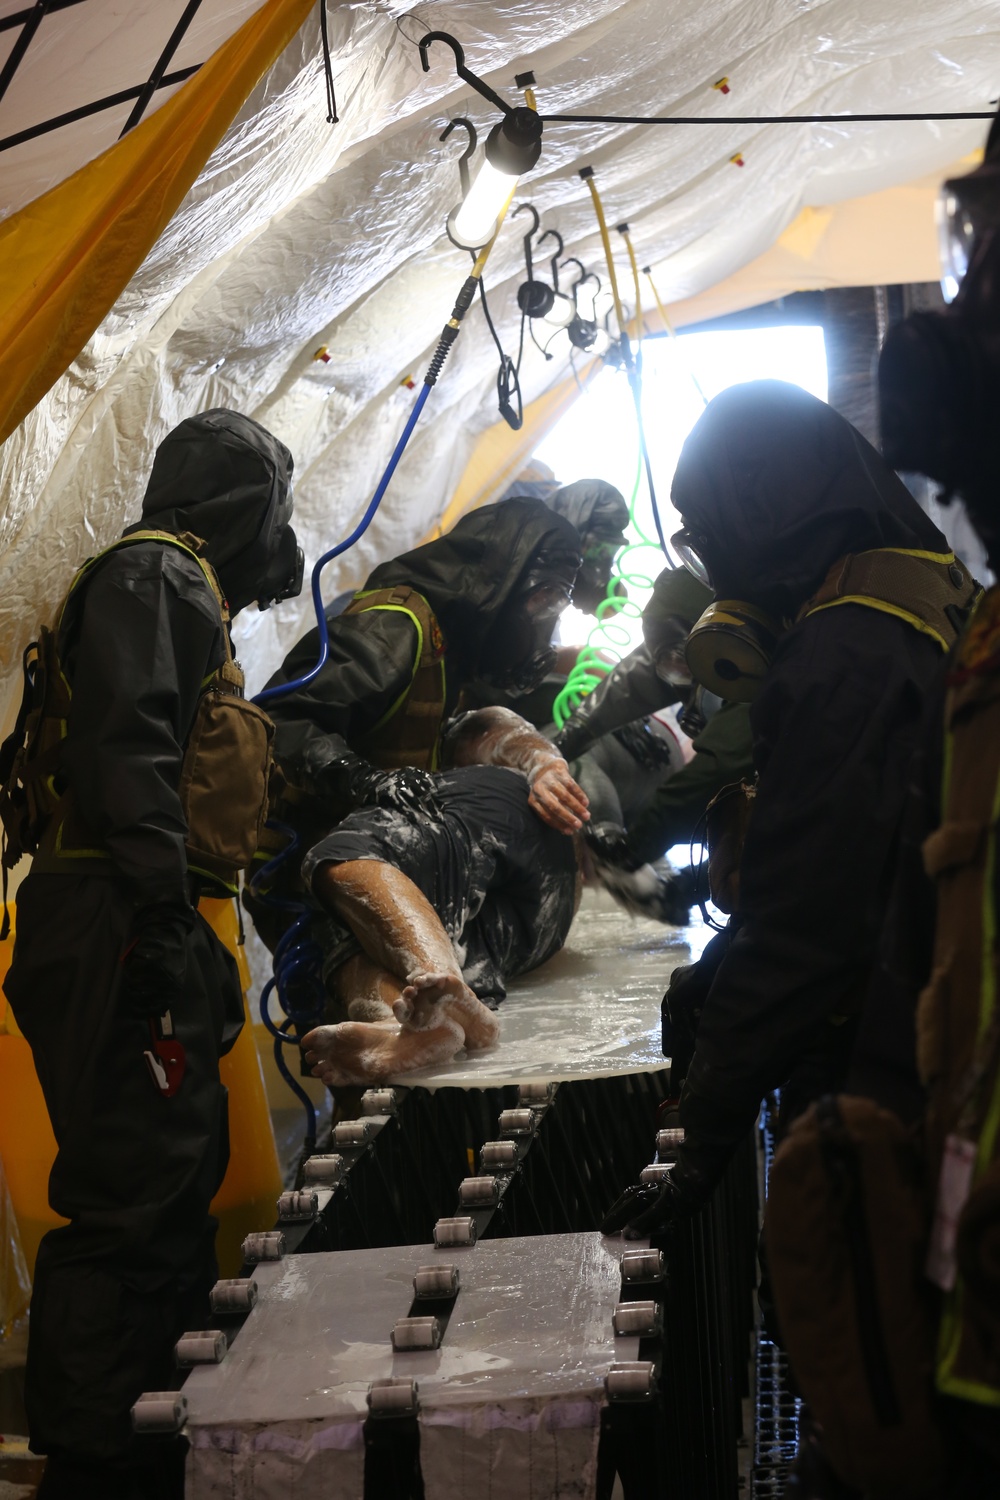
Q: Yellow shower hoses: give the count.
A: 4